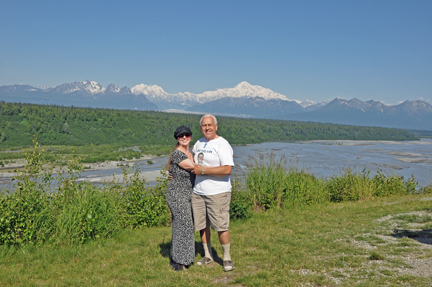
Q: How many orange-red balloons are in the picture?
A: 0